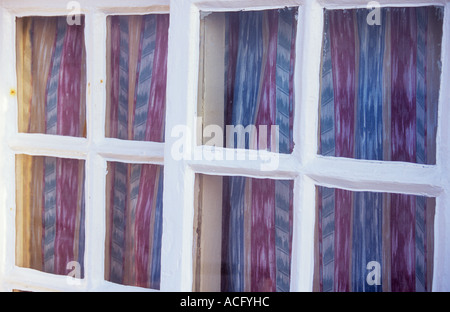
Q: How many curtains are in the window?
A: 2